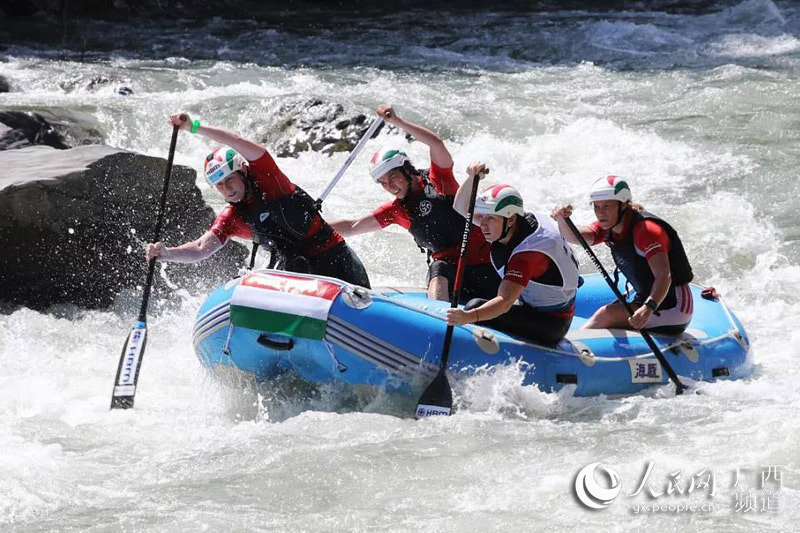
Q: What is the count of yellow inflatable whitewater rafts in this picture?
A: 0